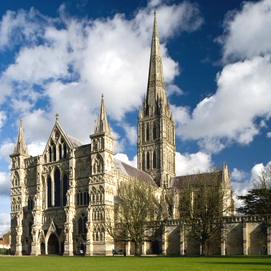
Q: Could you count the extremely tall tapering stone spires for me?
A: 1